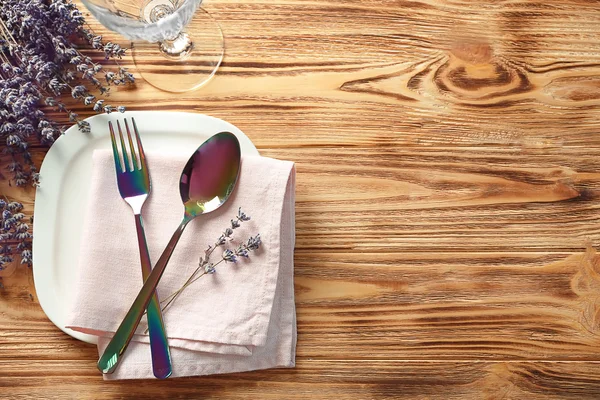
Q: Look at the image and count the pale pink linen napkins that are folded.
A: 1